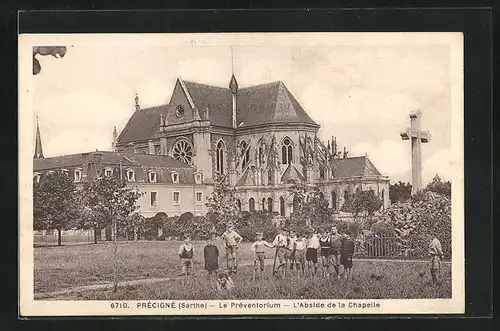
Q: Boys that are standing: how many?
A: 12